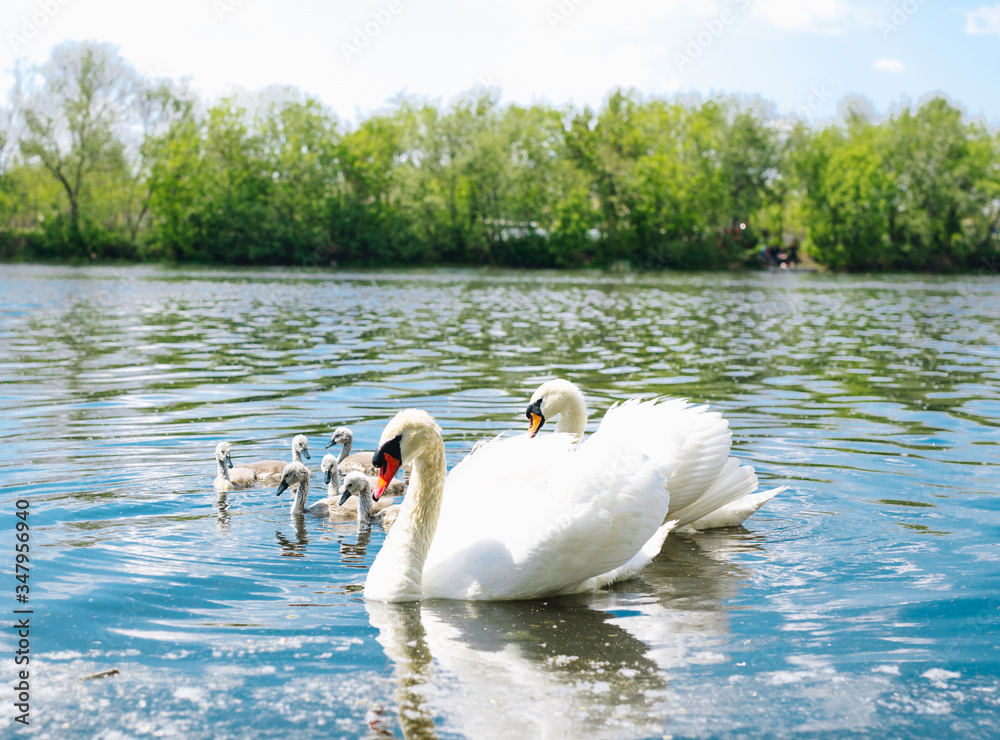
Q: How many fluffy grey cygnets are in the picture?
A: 6